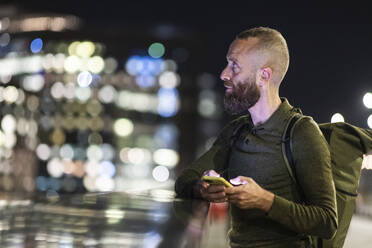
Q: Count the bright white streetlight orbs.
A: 3